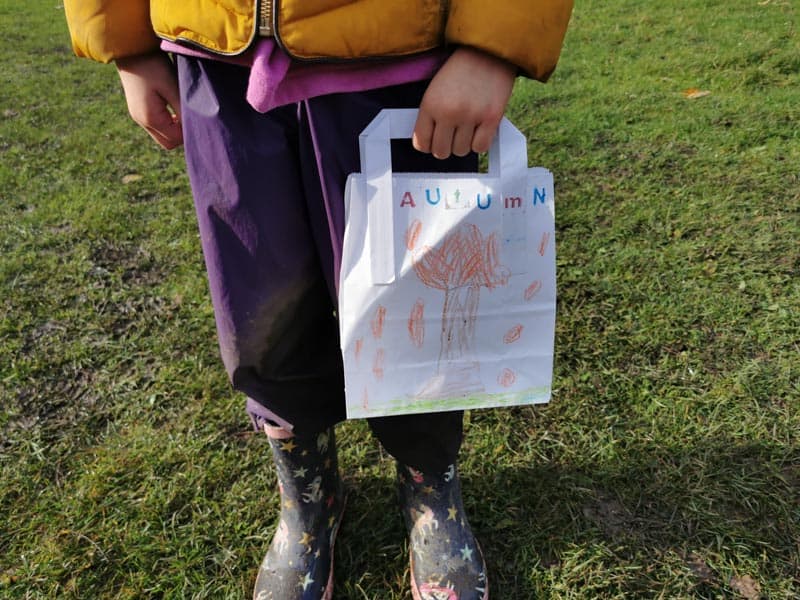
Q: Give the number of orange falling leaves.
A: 10